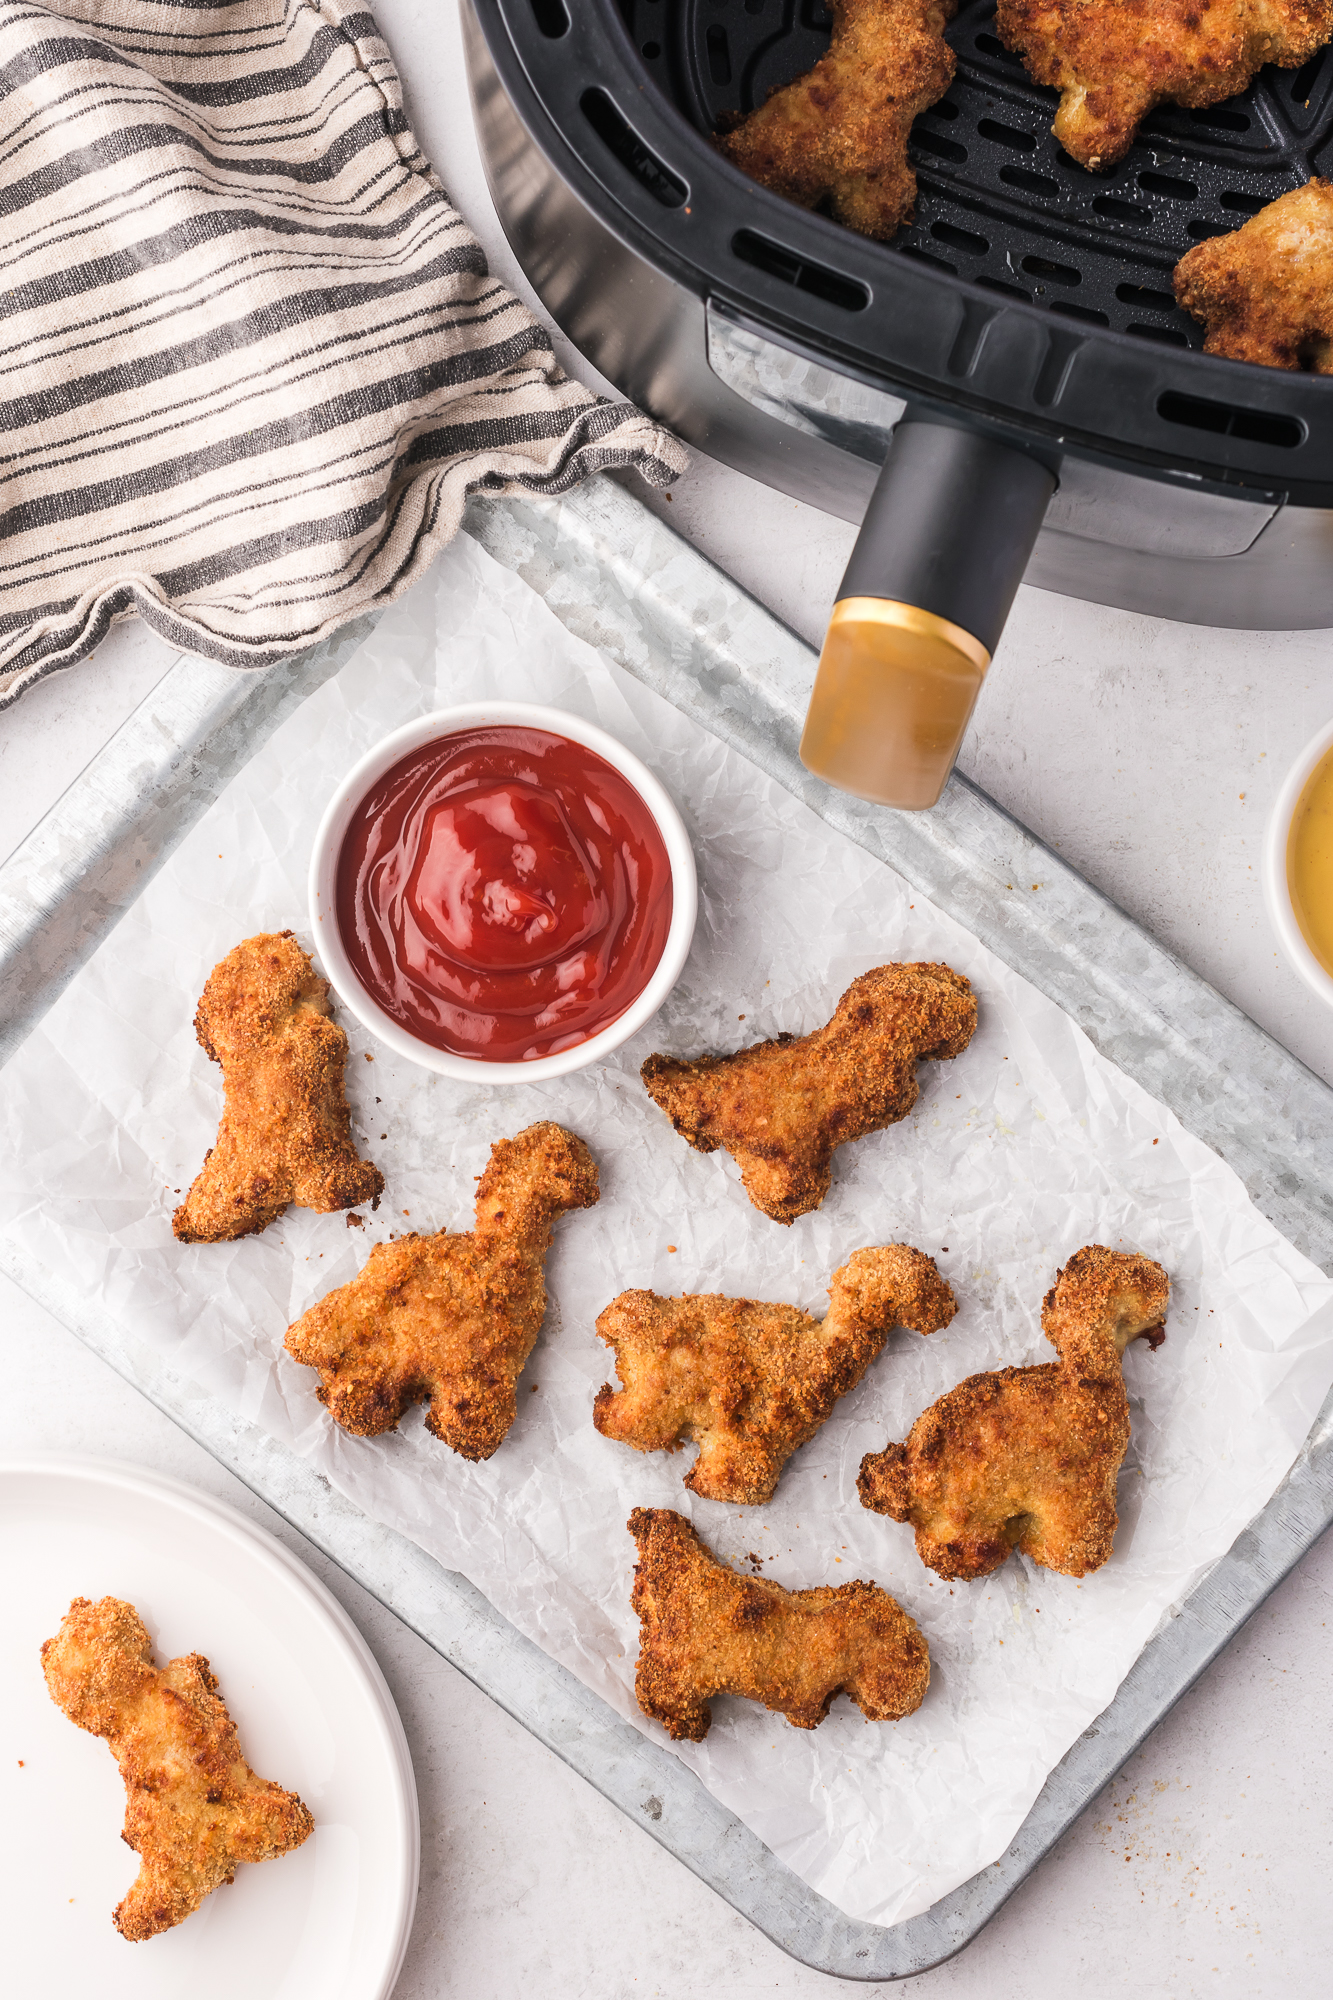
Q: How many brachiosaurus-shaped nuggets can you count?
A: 3